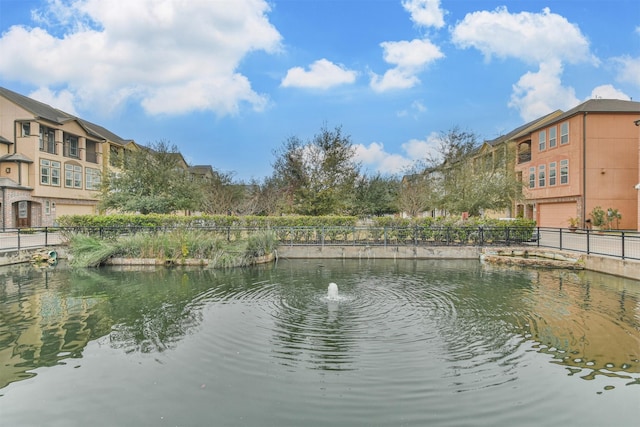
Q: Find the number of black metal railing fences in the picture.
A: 1